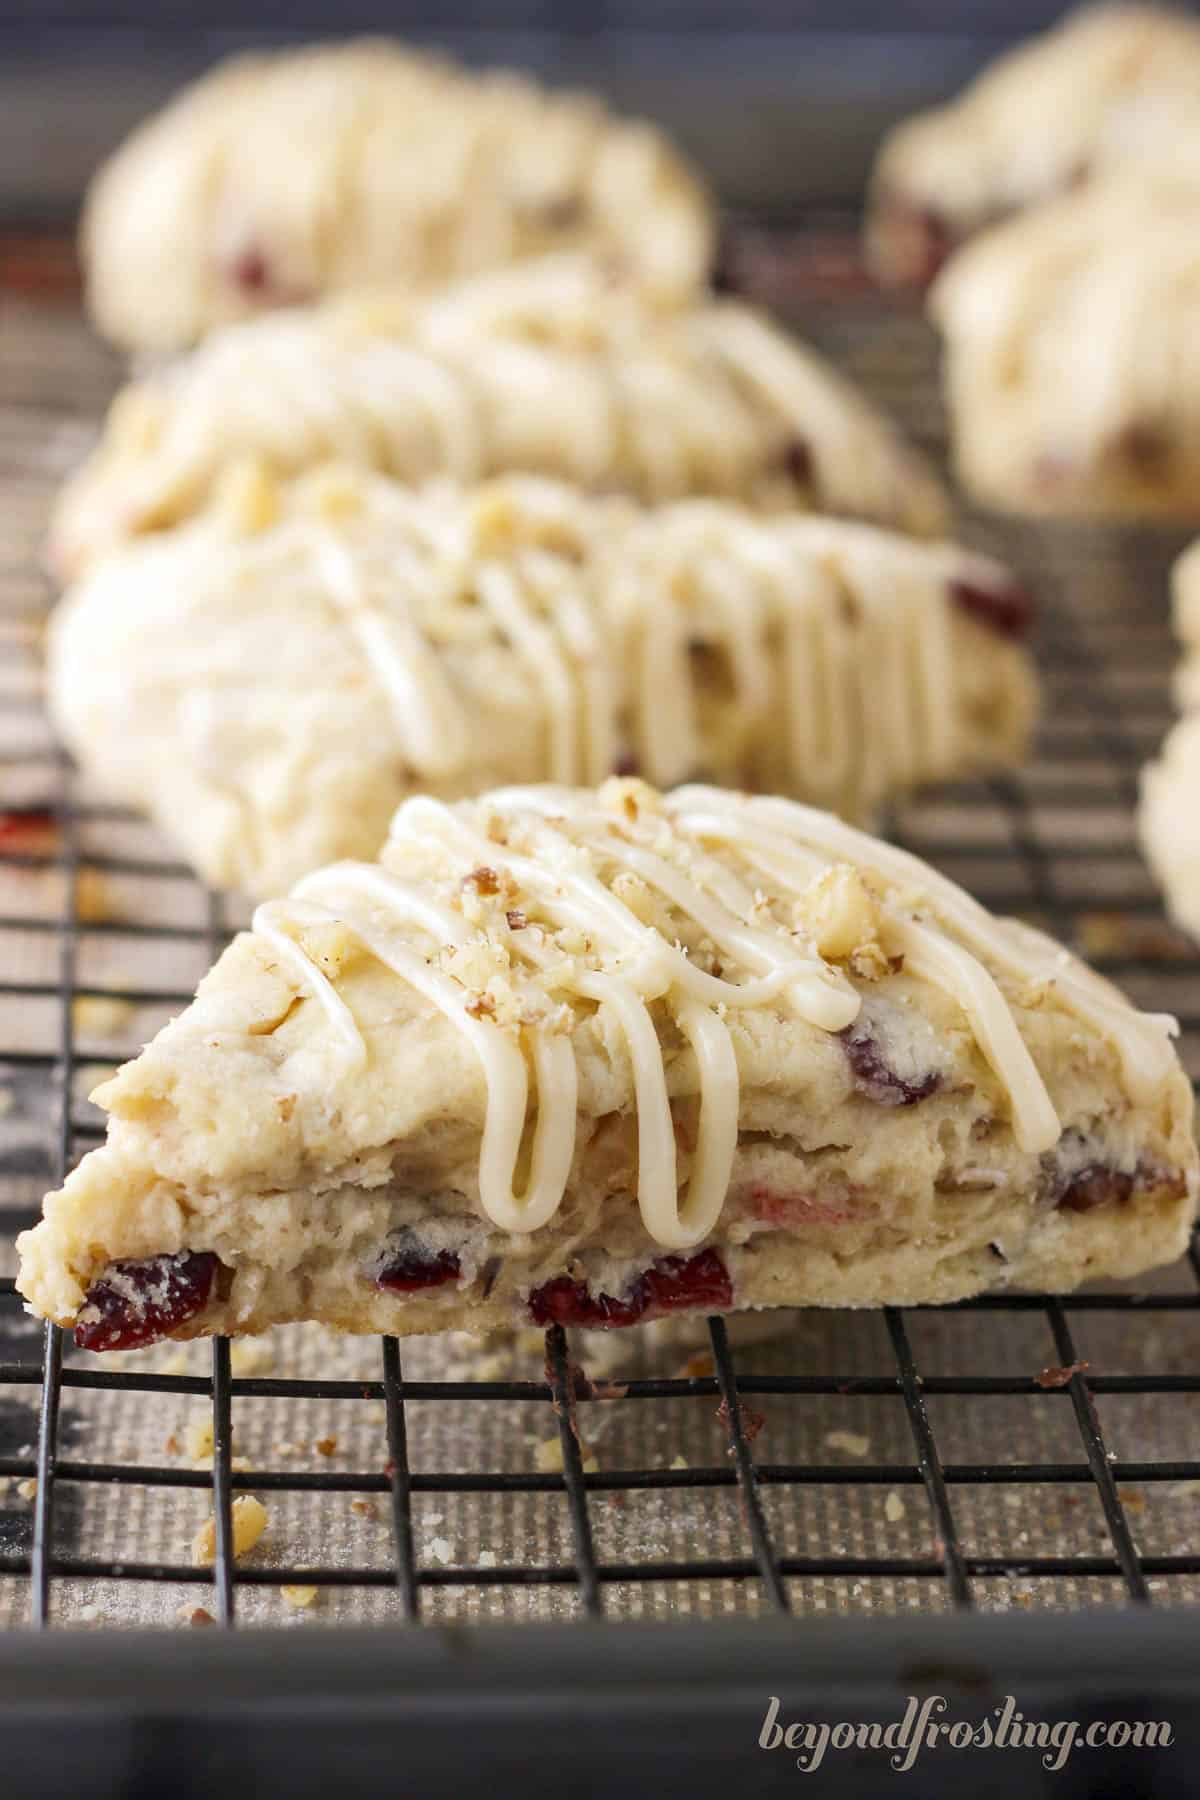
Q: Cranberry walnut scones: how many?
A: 7